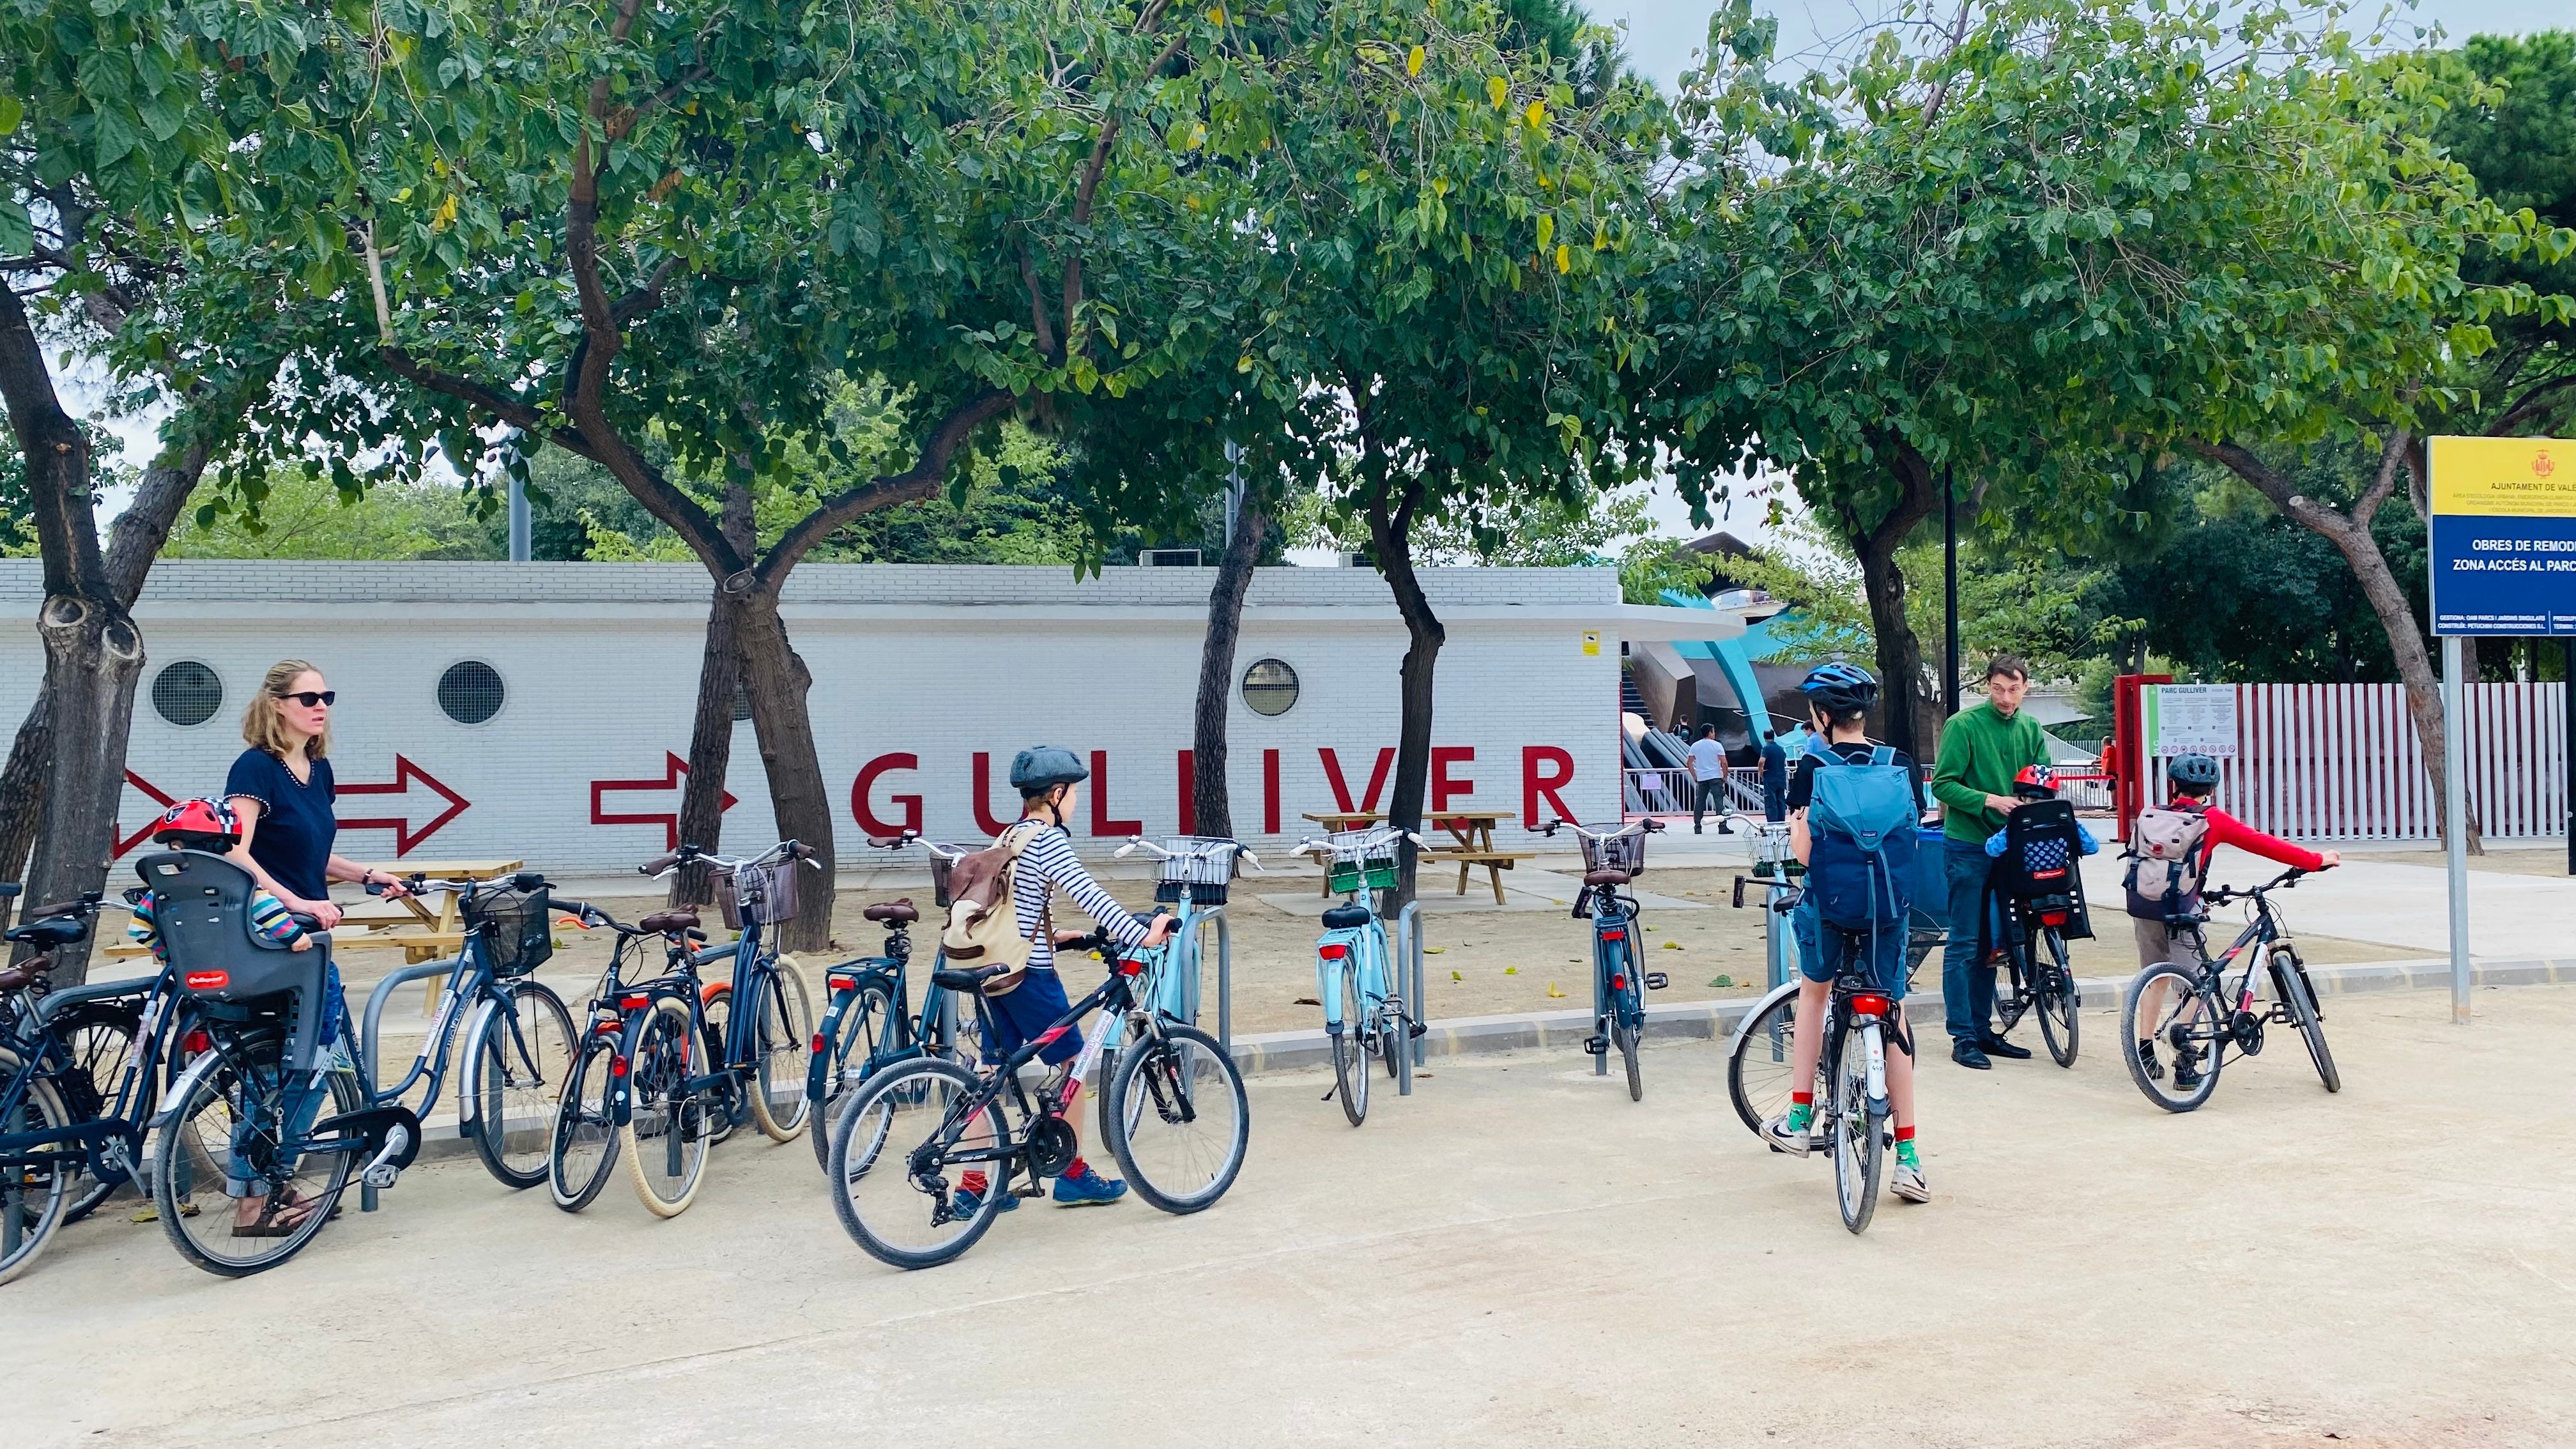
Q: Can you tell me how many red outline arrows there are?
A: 3